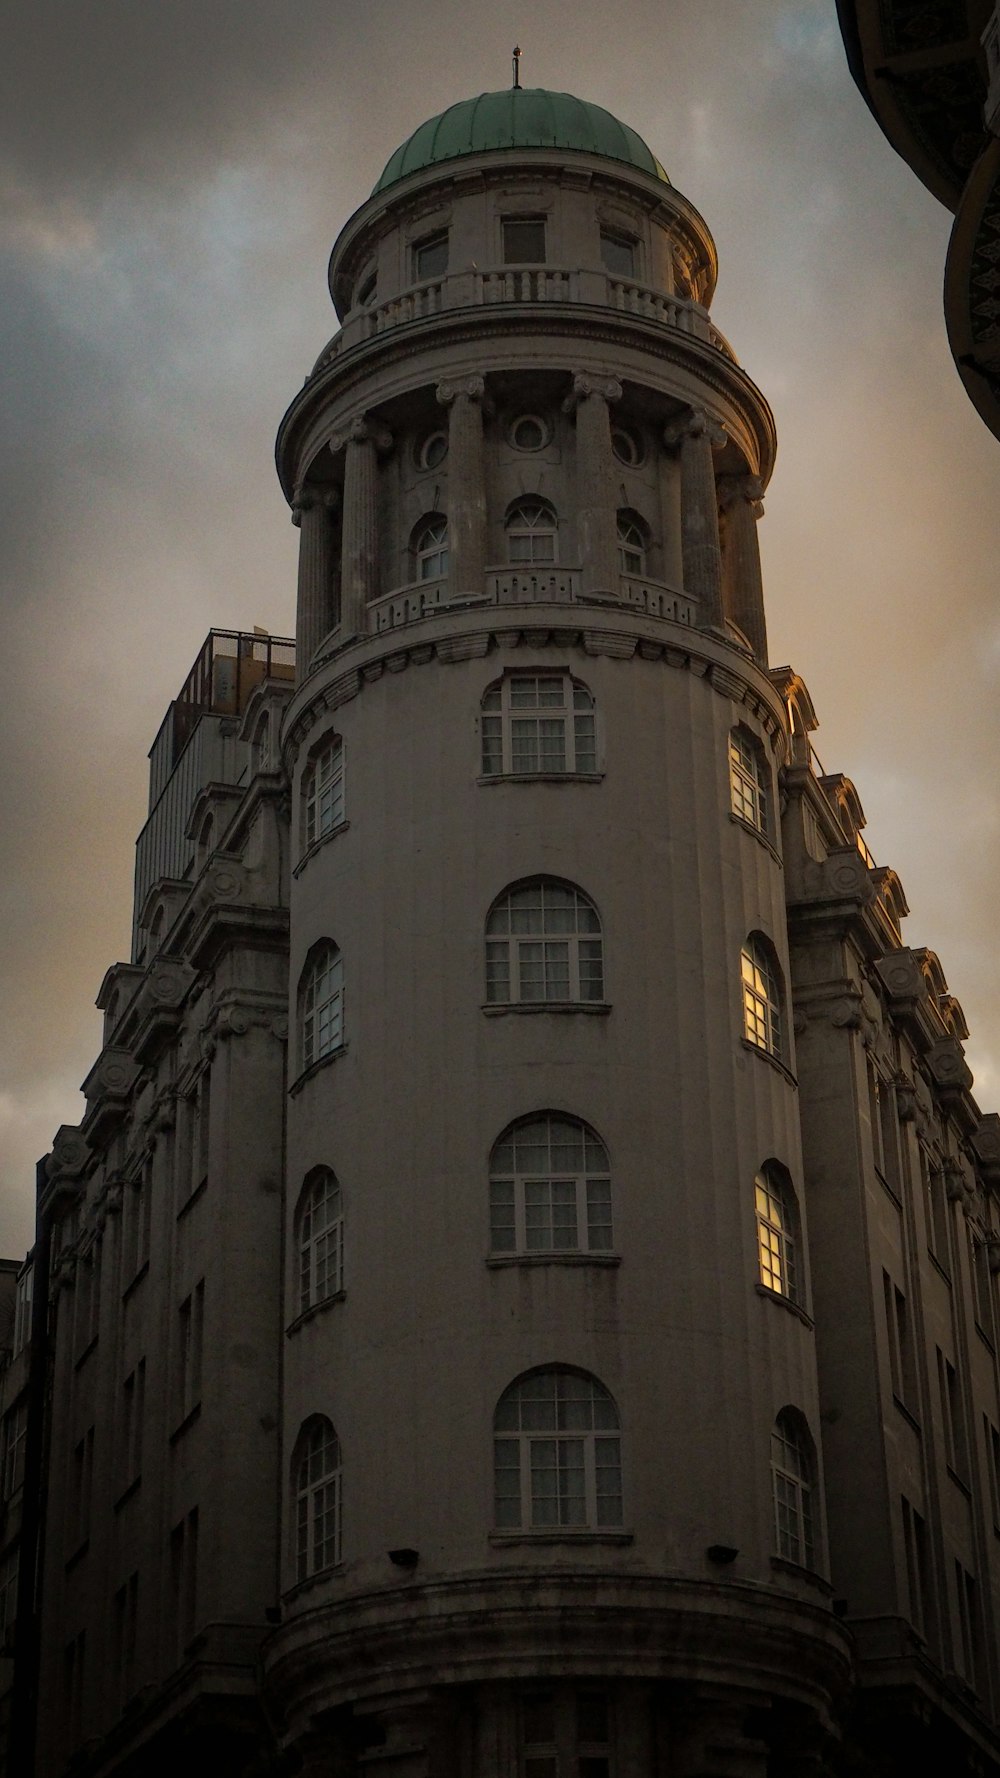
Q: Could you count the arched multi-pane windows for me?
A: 15